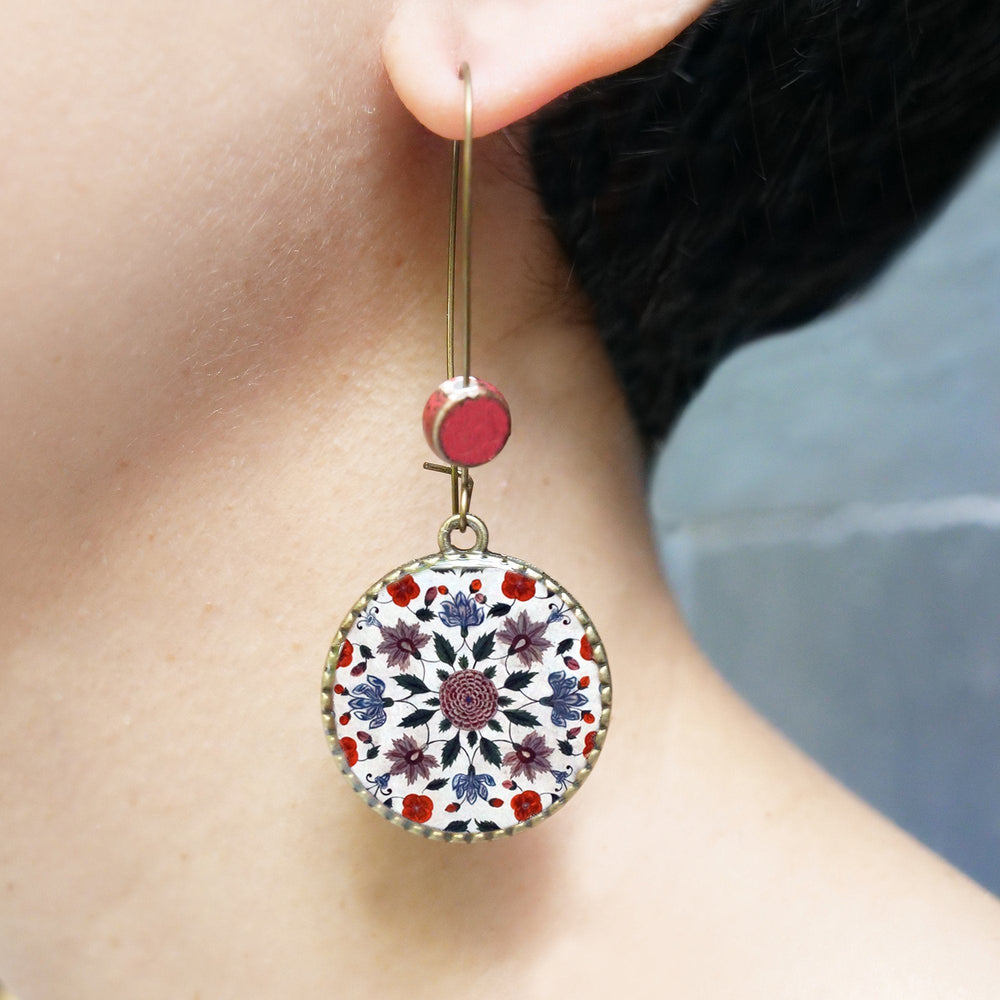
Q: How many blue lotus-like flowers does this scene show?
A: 4